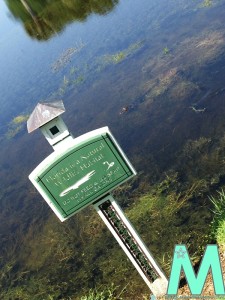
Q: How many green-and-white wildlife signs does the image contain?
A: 1